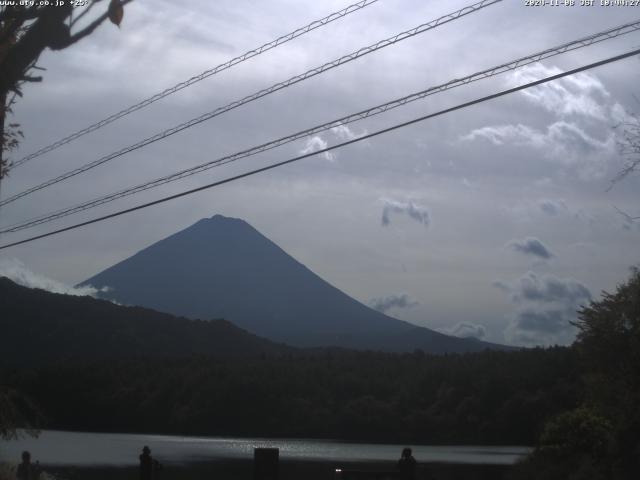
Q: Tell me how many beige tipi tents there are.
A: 0